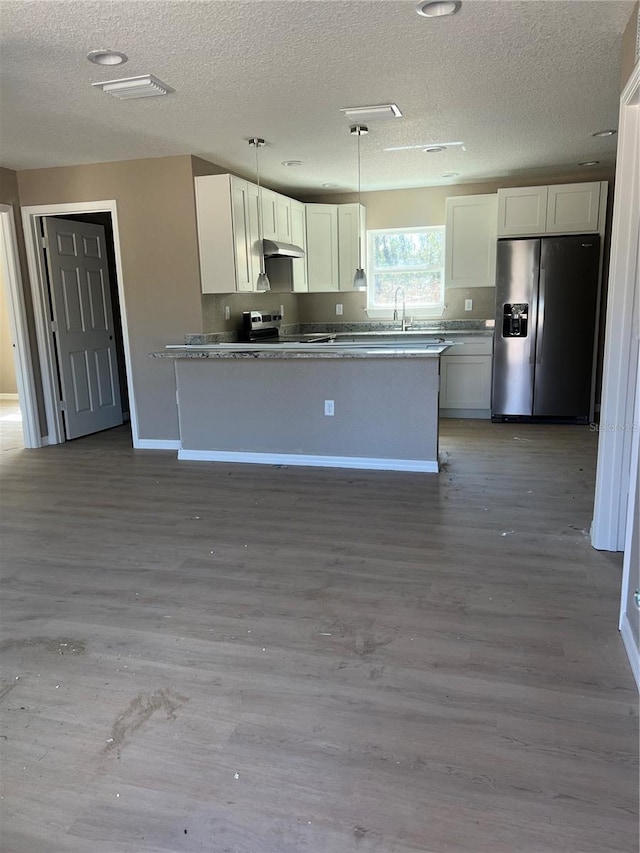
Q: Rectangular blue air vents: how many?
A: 0